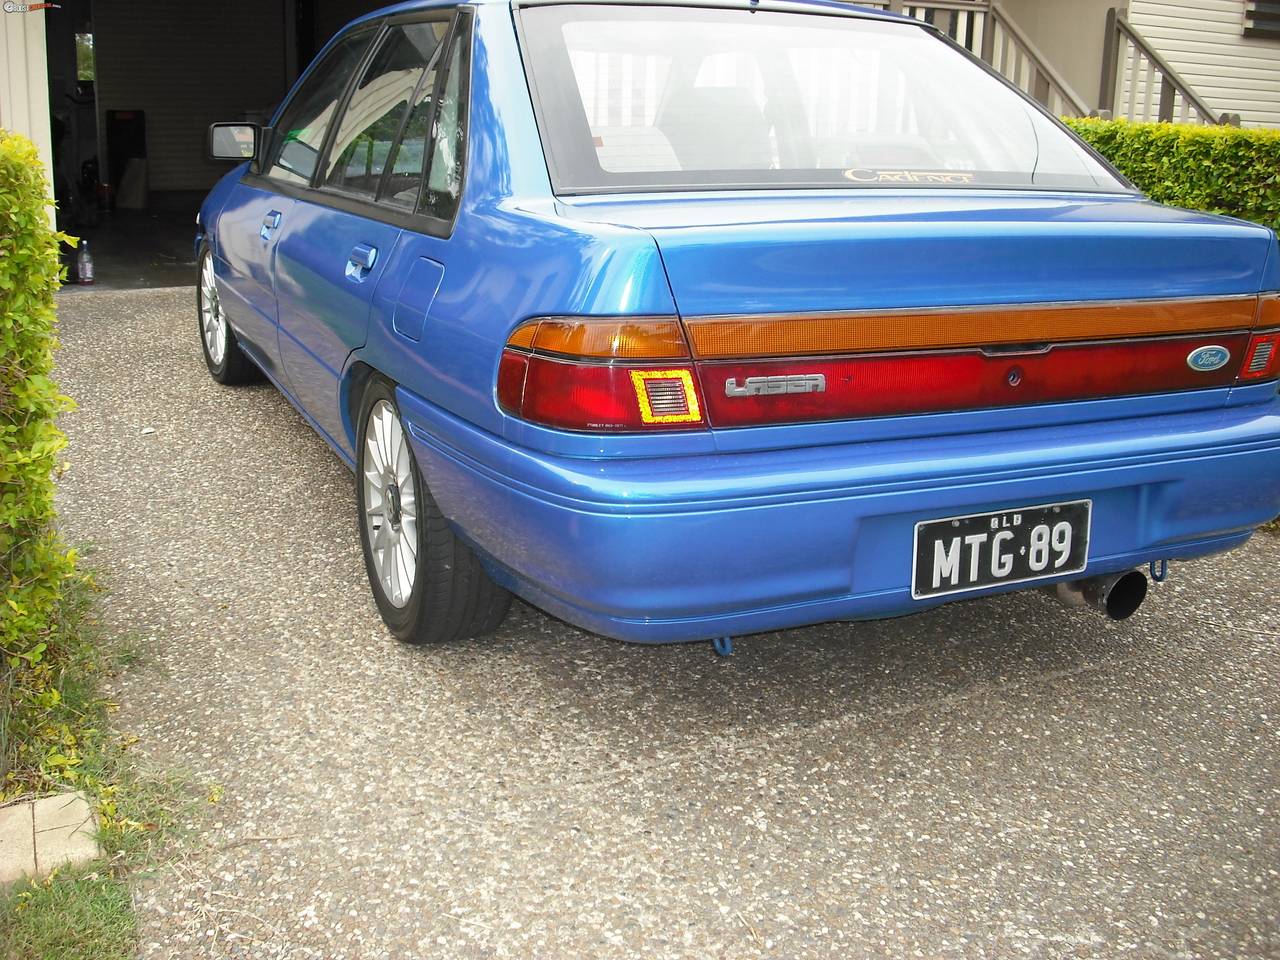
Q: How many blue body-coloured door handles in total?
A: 2